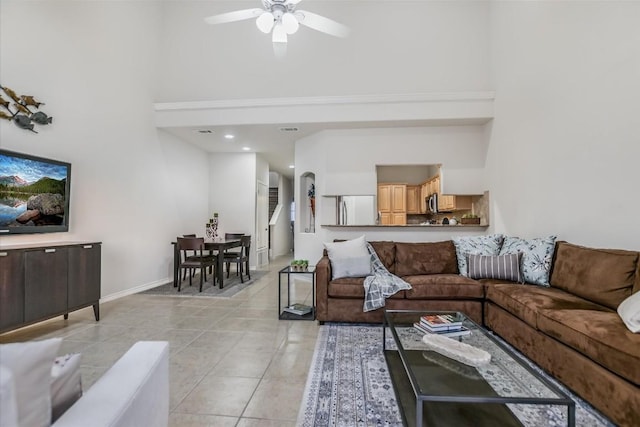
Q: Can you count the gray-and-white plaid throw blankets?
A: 1